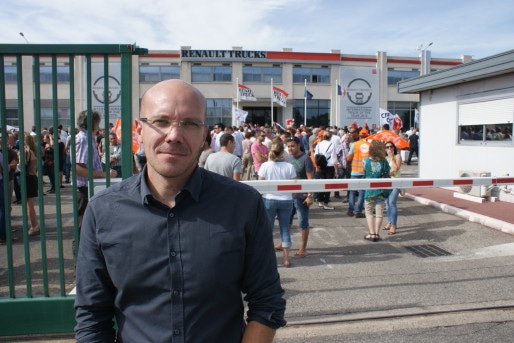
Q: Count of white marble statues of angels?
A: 0